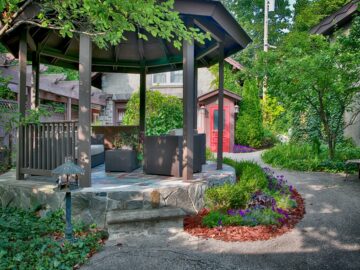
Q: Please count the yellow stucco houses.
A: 0